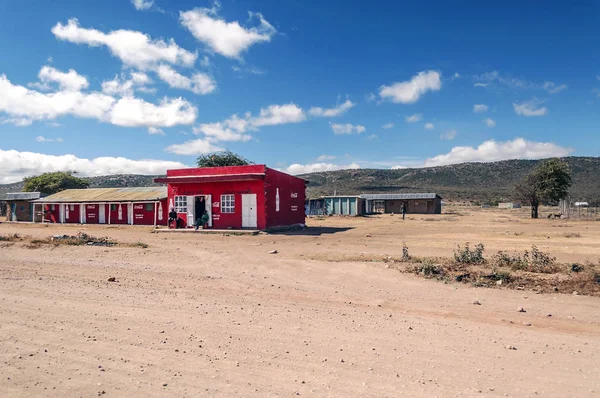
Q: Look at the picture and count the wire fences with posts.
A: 1